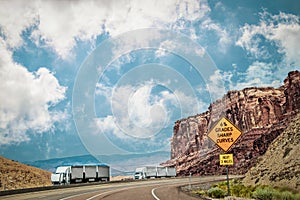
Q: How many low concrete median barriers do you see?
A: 1